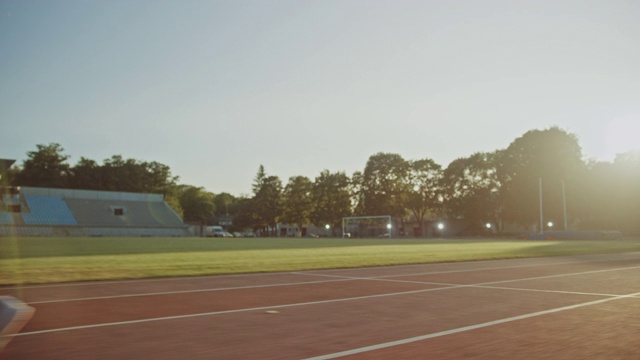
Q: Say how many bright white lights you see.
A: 5